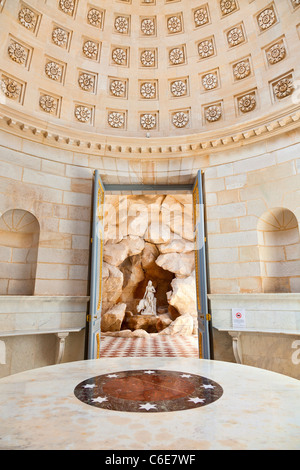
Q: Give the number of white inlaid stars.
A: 8